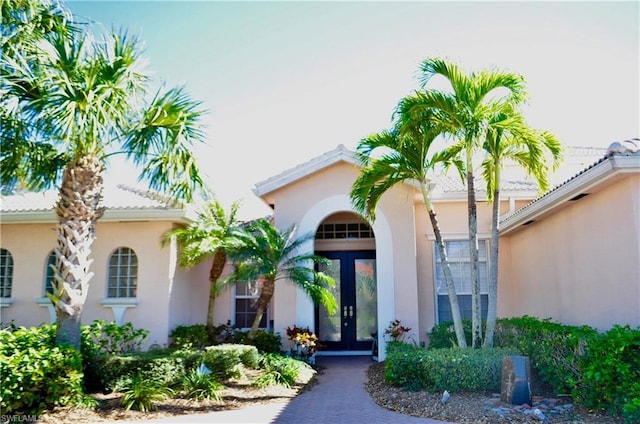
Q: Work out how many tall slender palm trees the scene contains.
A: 3